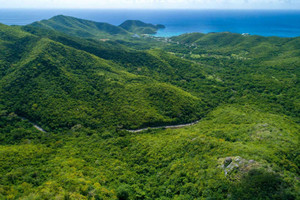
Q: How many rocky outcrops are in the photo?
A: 1